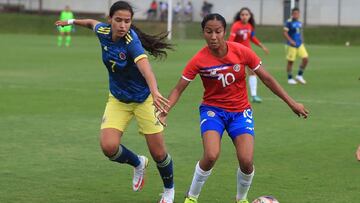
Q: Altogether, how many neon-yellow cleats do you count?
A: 2